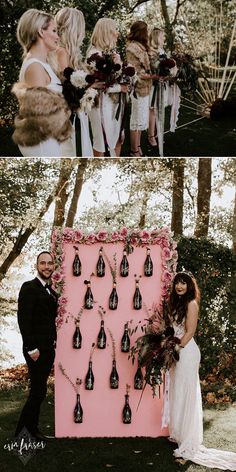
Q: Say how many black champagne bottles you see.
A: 15